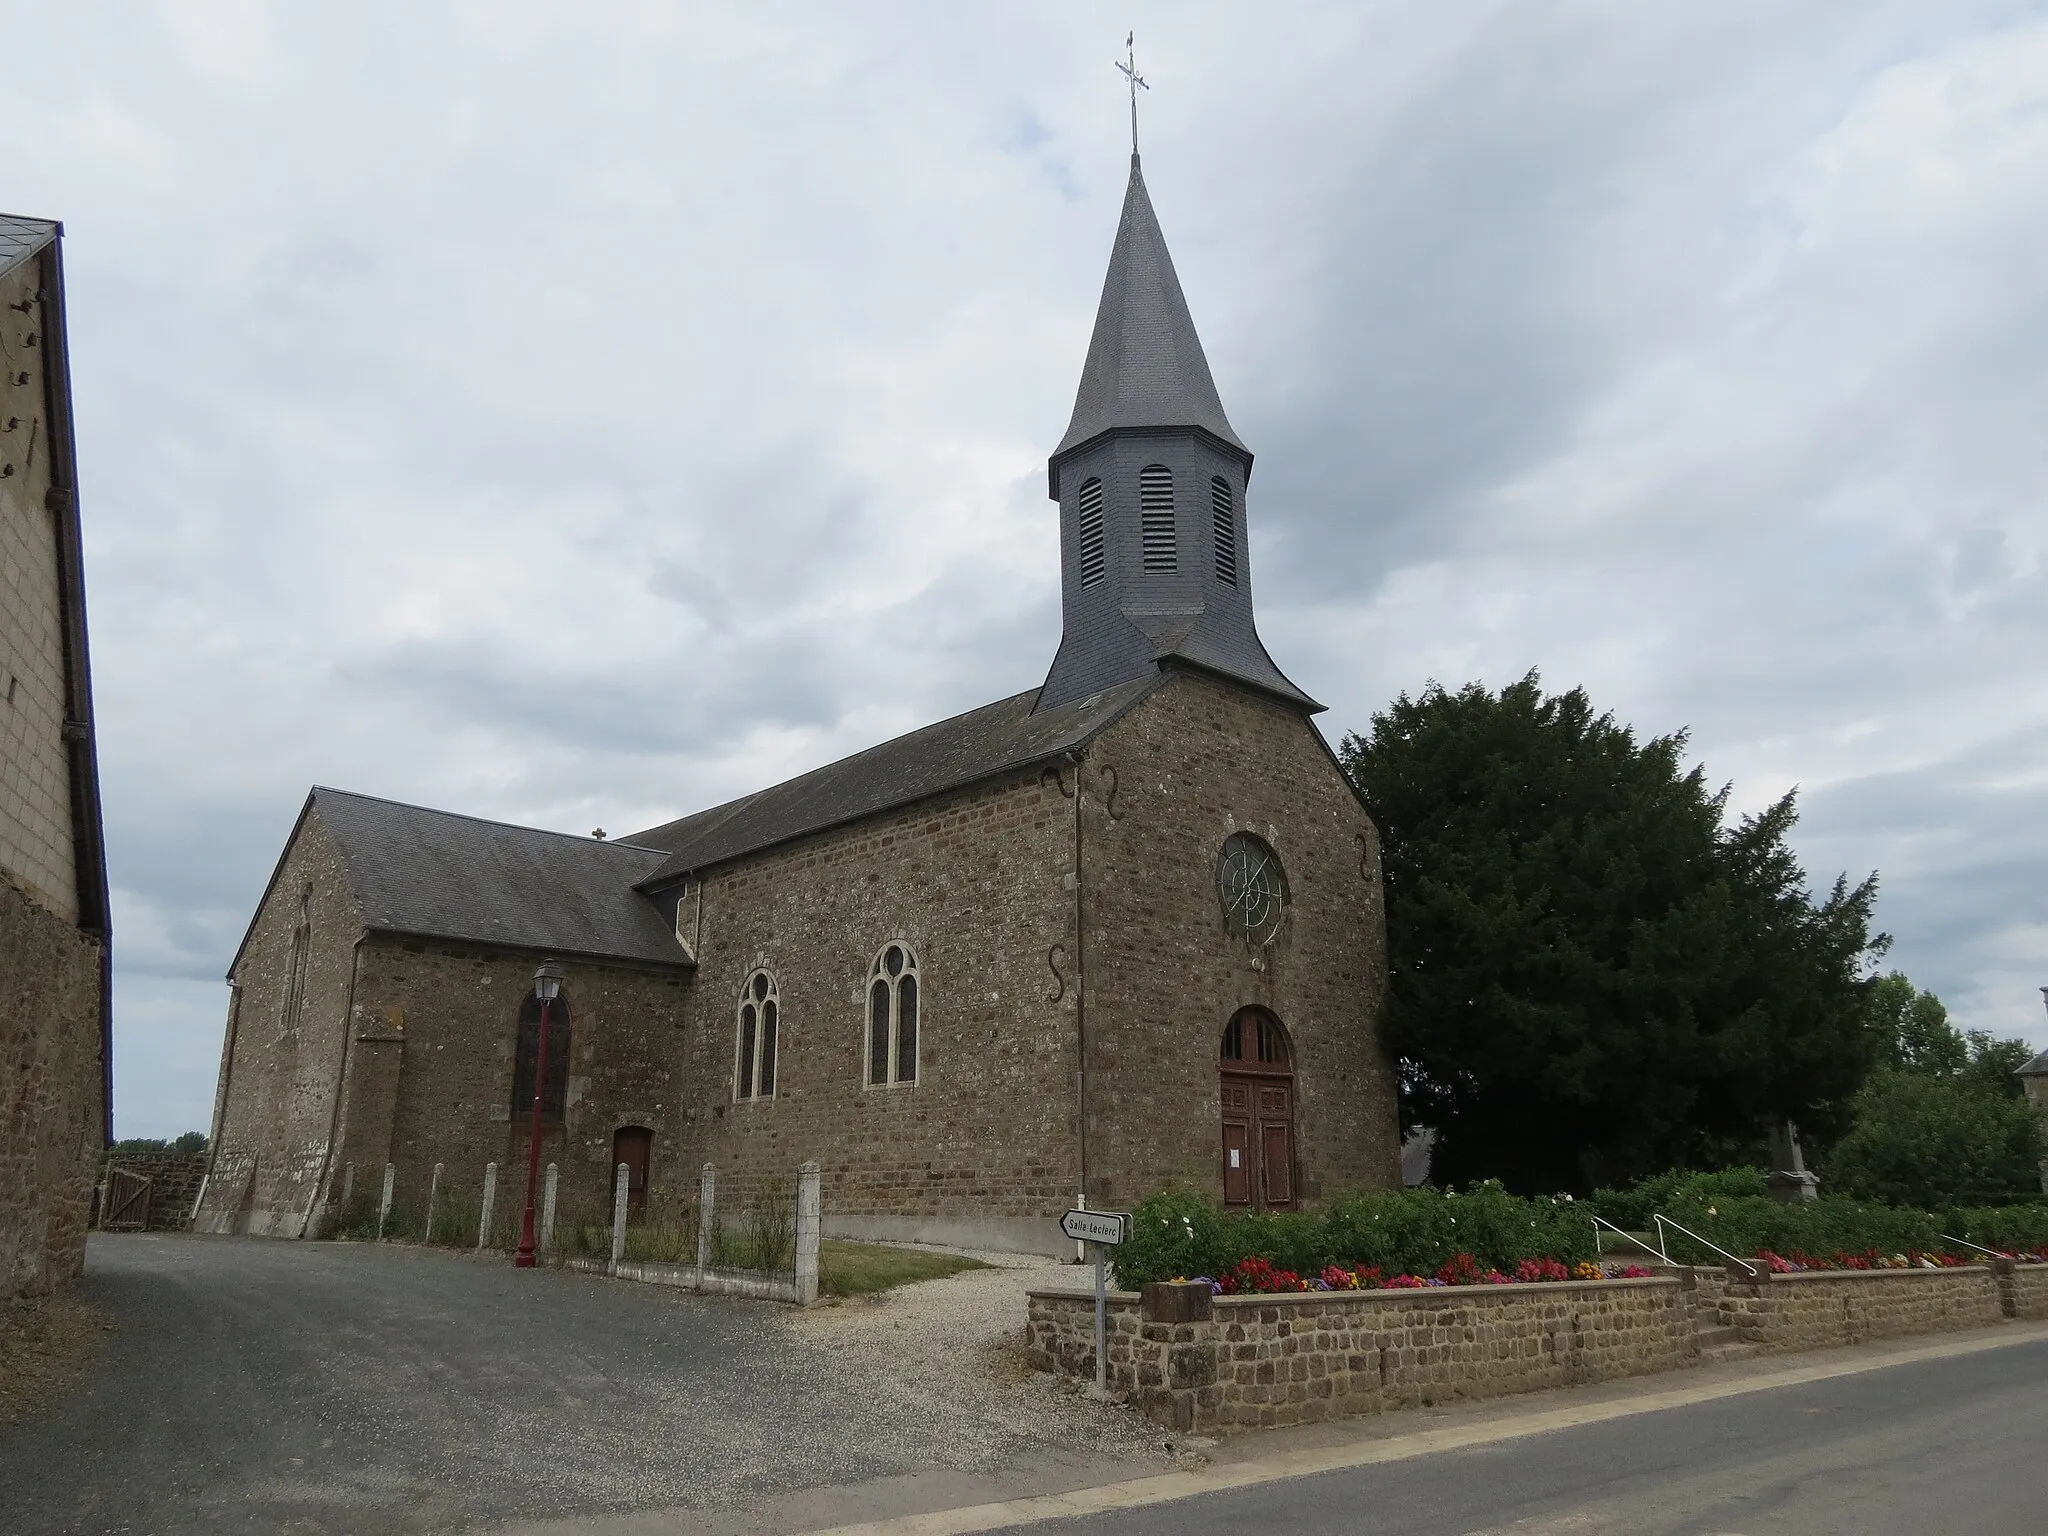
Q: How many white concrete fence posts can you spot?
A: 8